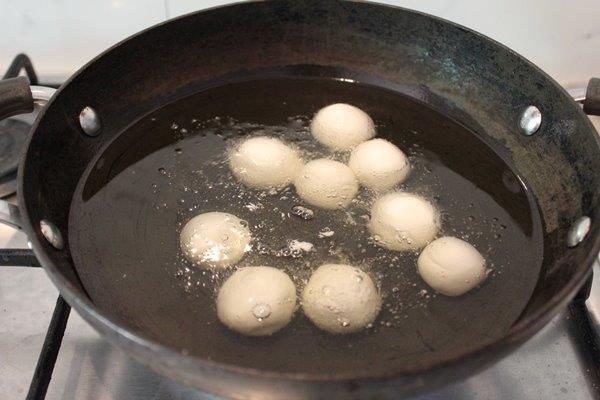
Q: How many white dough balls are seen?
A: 9